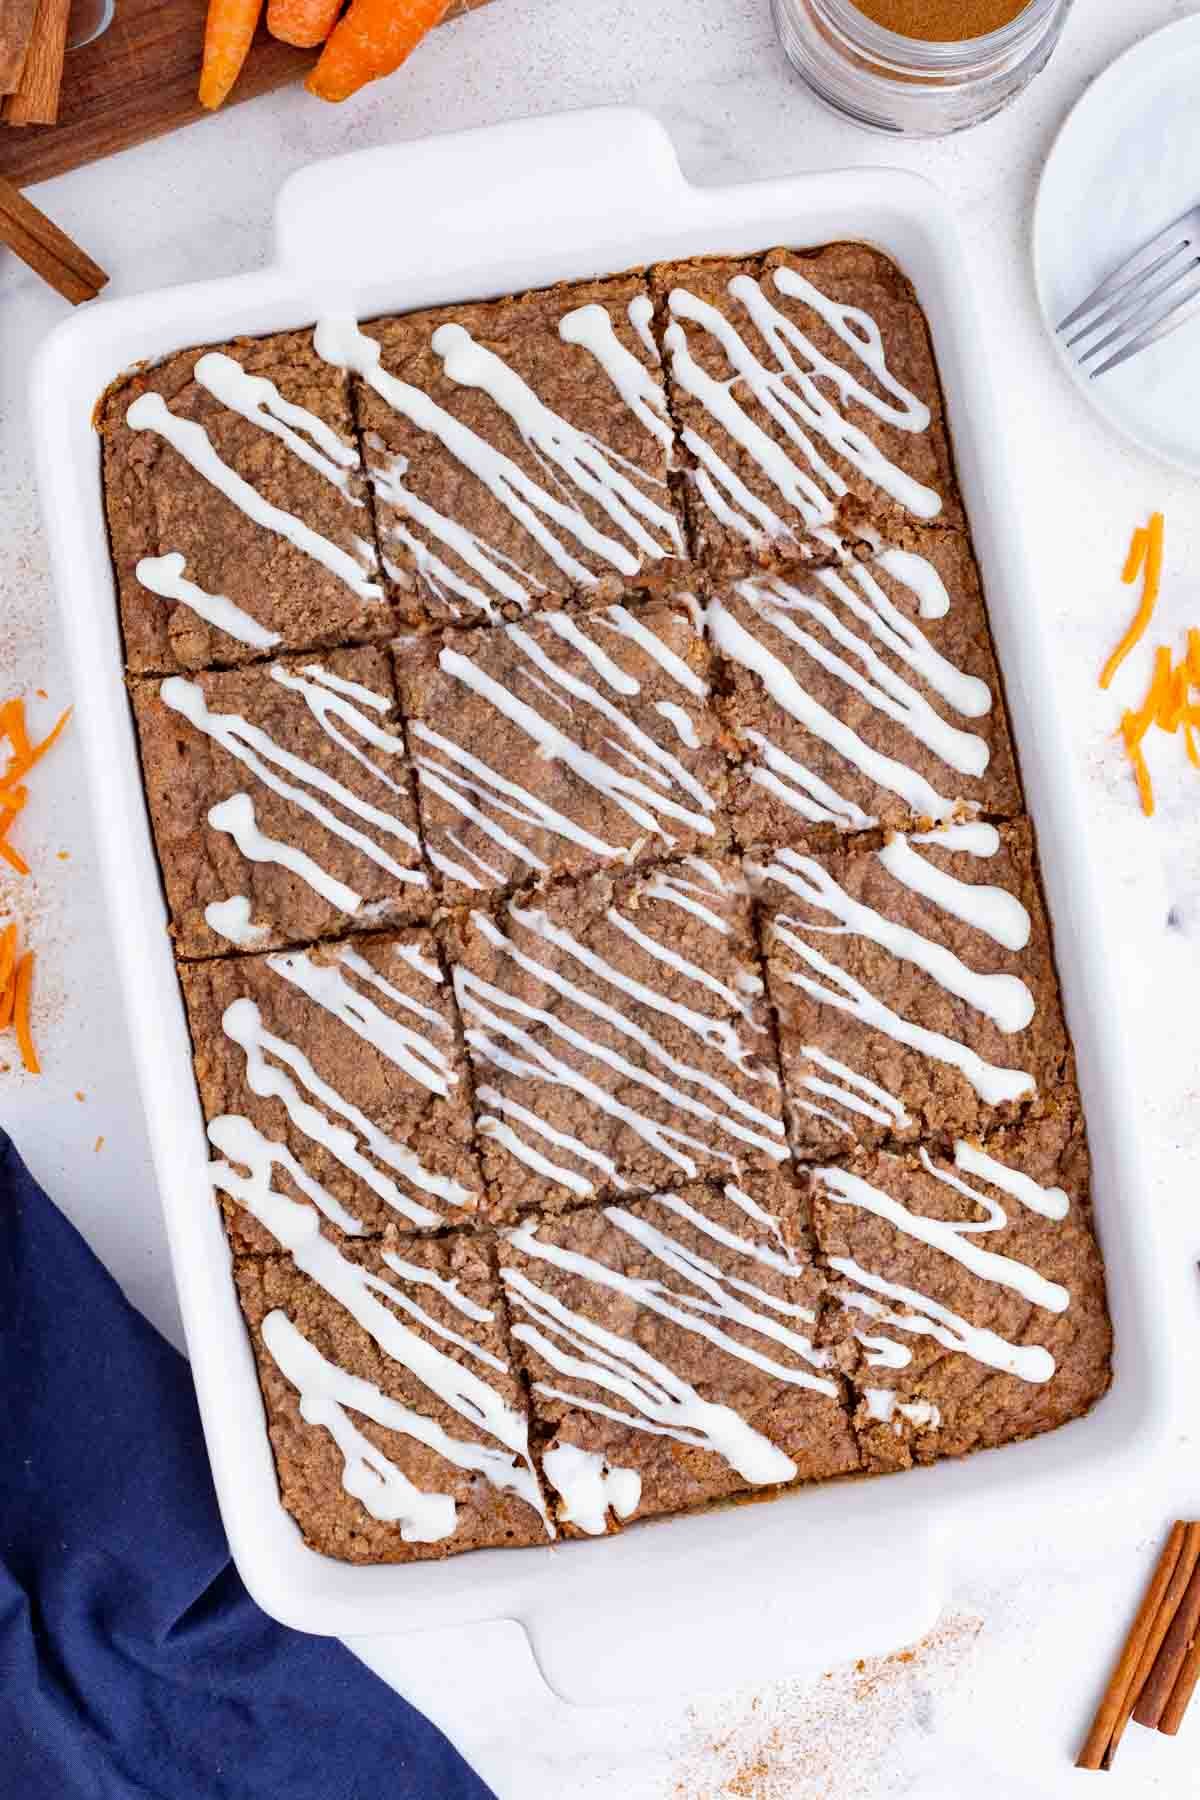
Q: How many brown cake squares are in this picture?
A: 12